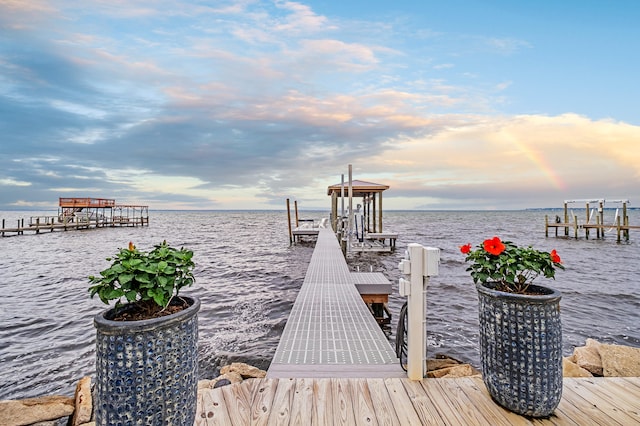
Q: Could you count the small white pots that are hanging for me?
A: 0